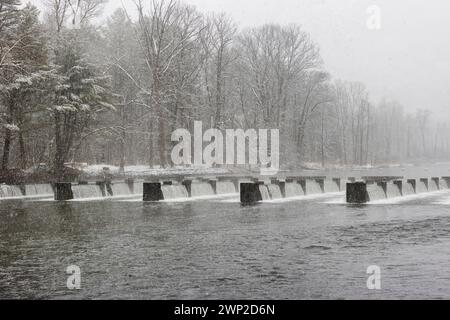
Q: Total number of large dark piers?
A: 4